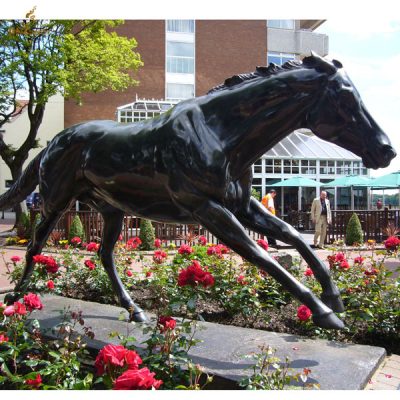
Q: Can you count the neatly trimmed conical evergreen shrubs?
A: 3